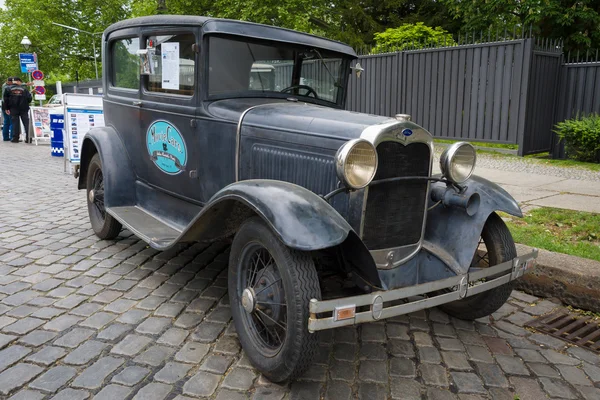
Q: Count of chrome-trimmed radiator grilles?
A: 1